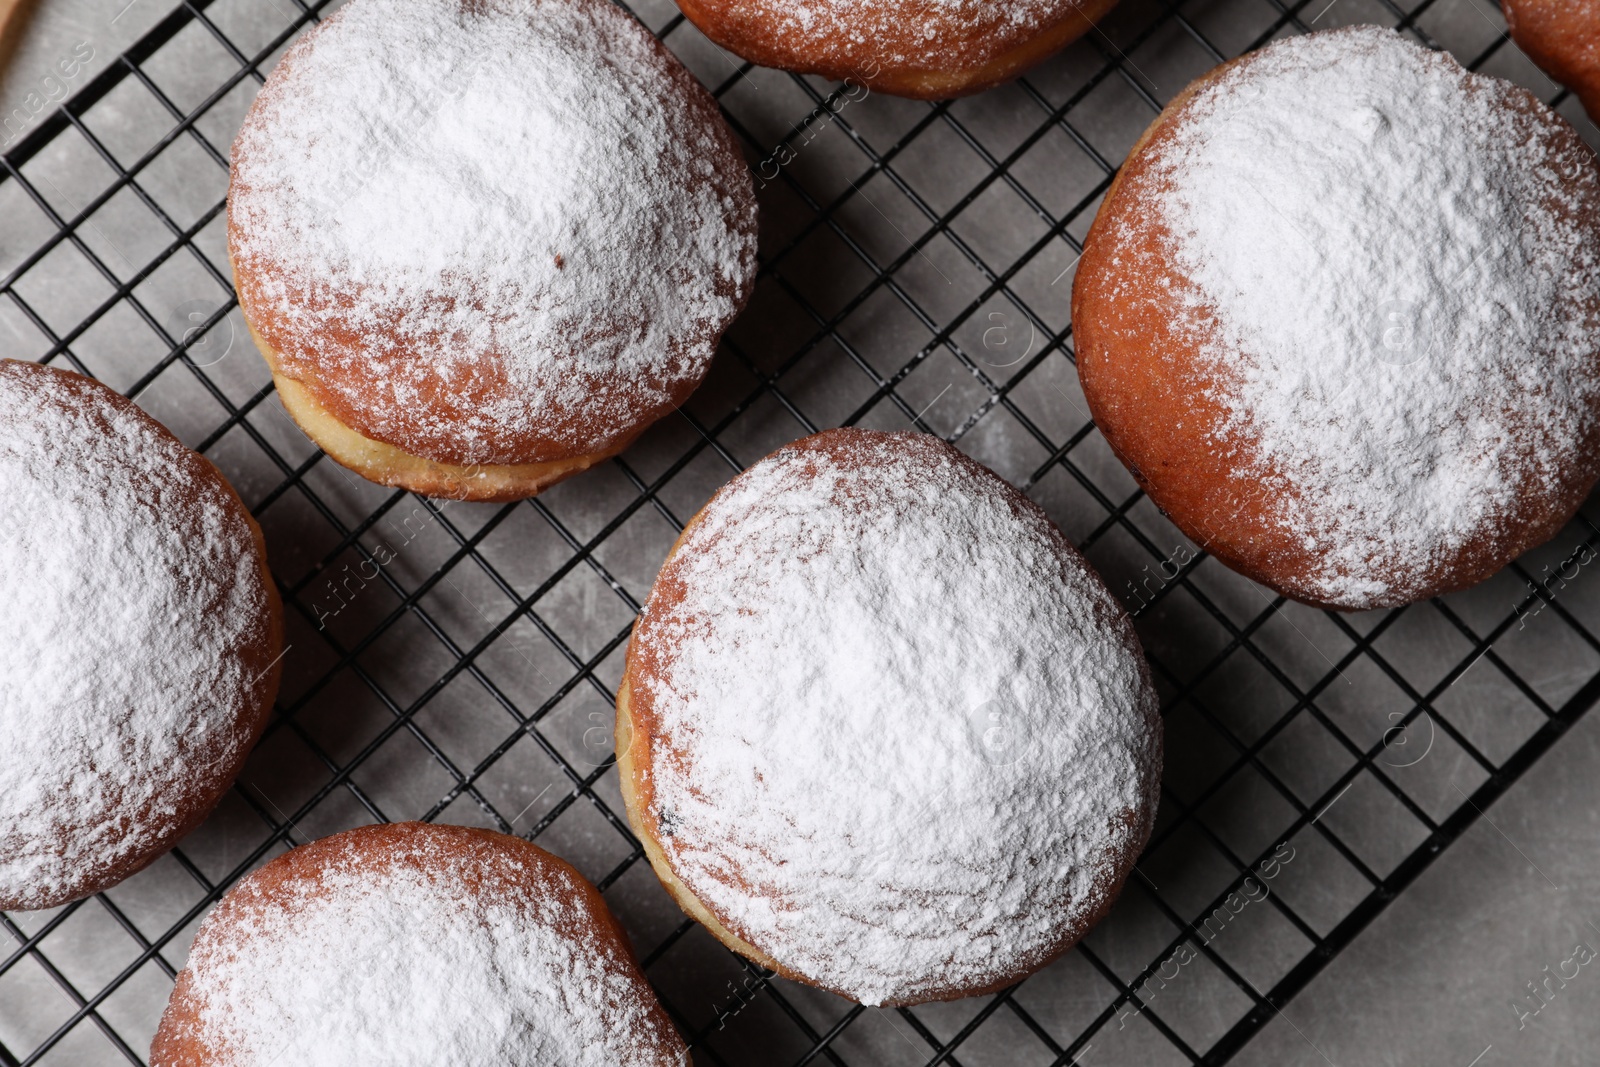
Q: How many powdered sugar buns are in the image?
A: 7